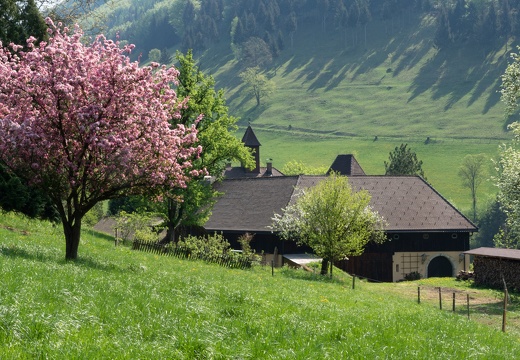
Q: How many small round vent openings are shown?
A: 3